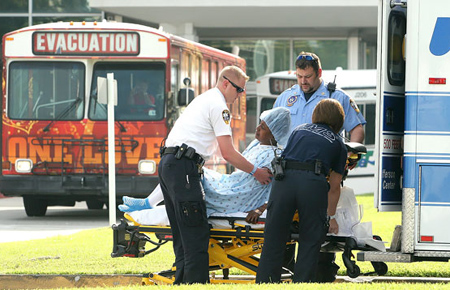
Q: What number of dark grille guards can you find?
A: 1